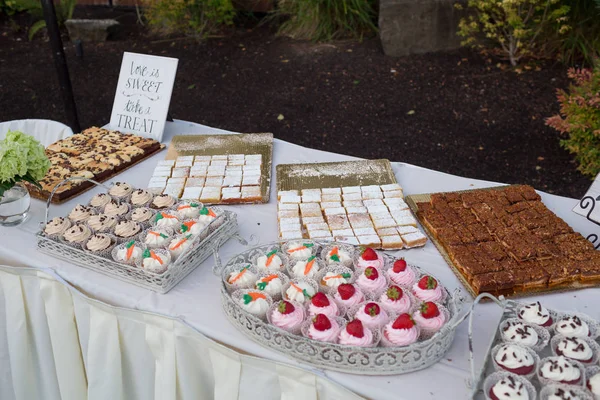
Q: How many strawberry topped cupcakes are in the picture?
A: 13